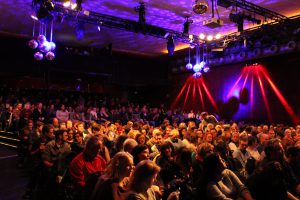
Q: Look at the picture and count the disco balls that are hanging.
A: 12